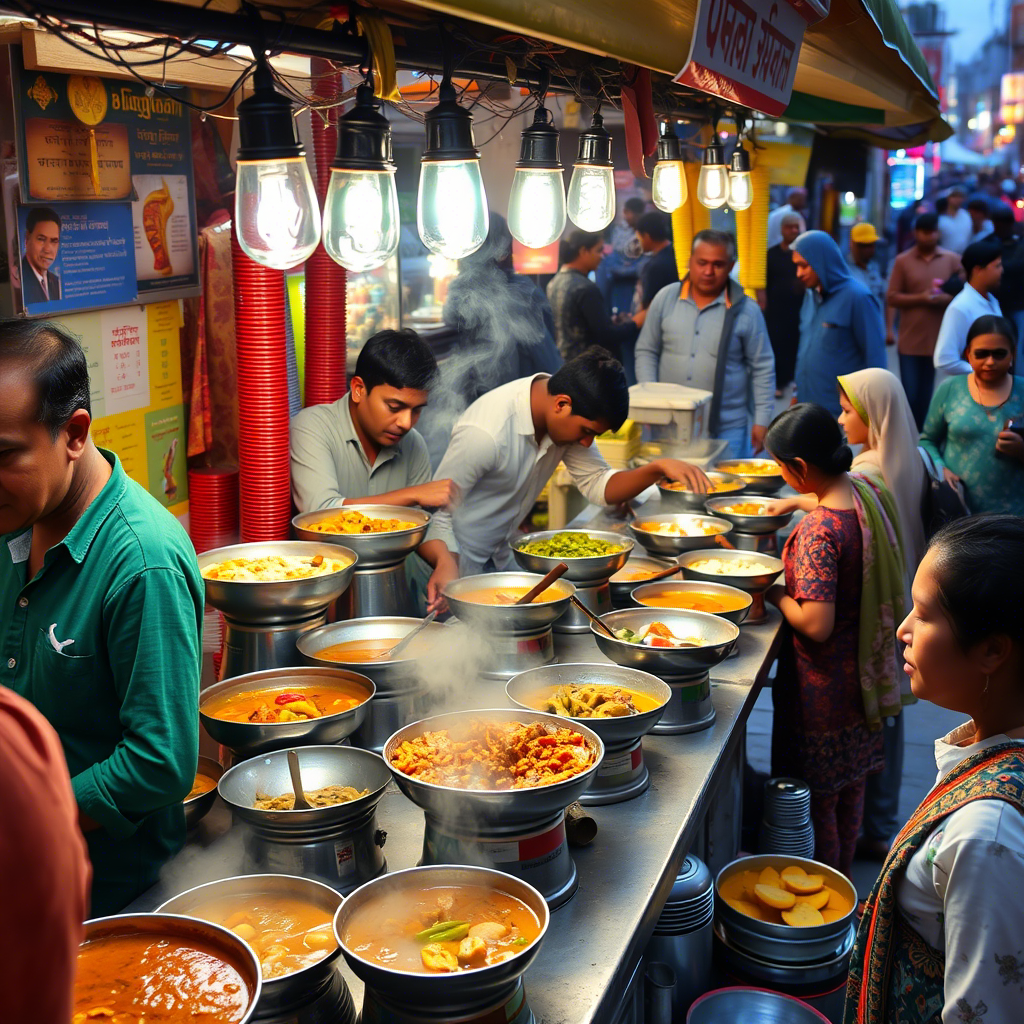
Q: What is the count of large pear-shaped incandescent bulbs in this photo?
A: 8